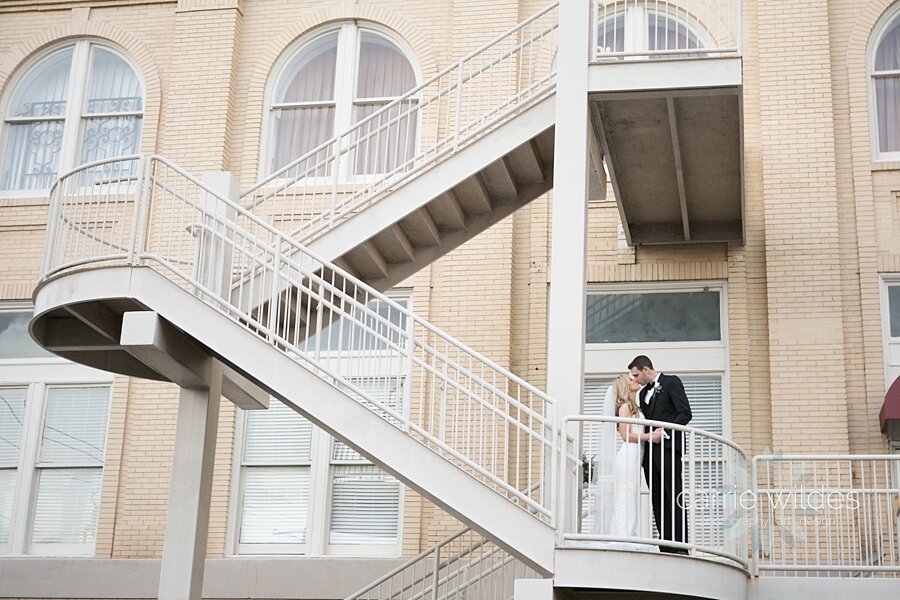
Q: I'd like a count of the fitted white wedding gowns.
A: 1